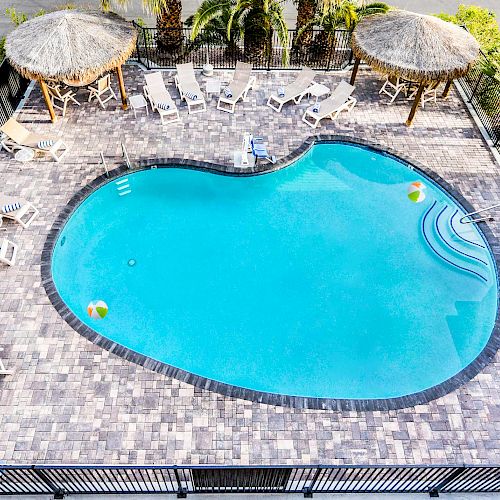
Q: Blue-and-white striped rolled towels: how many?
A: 7